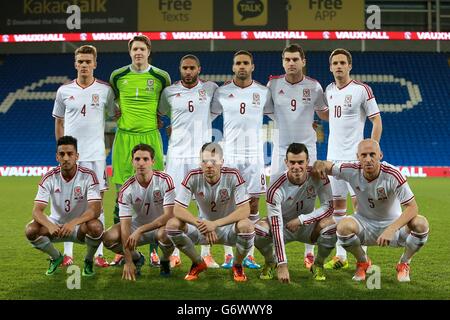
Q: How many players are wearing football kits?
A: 11